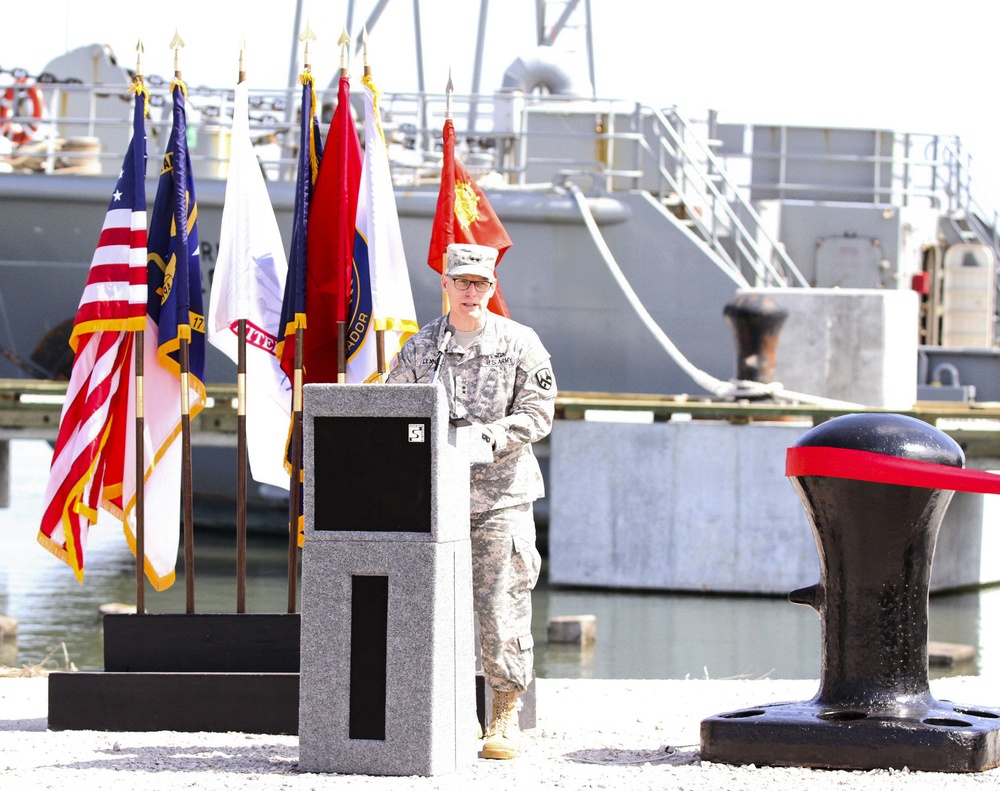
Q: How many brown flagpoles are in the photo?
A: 6